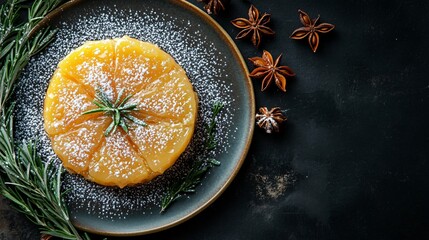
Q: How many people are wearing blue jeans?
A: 0